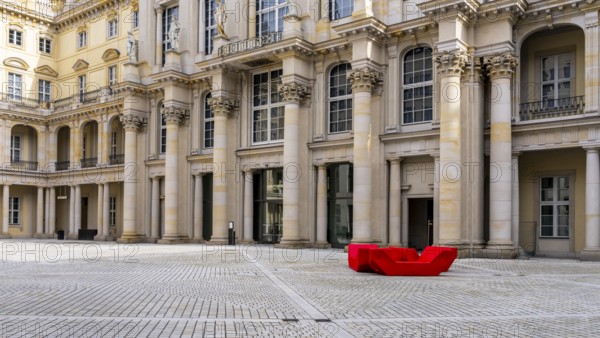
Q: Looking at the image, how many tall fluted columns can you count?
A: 7